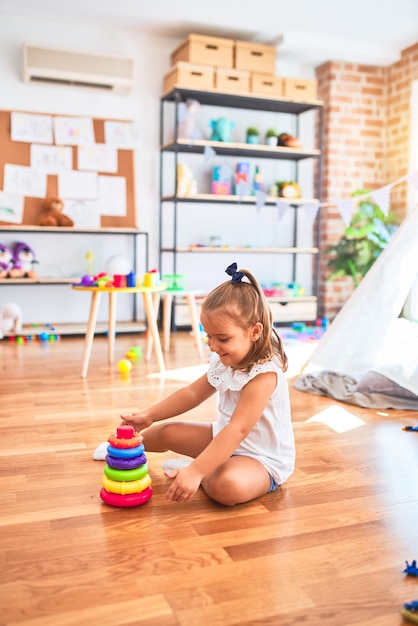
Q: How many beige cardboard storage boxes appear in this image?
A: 6